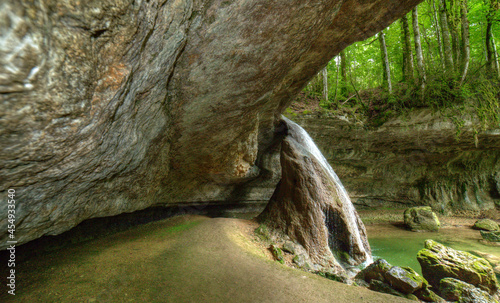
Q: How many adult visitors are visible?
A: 0